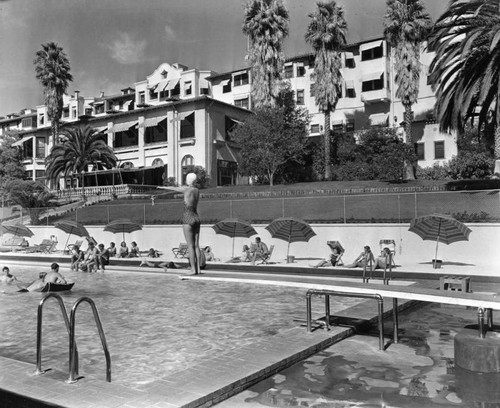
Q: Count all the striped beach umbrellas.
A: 6